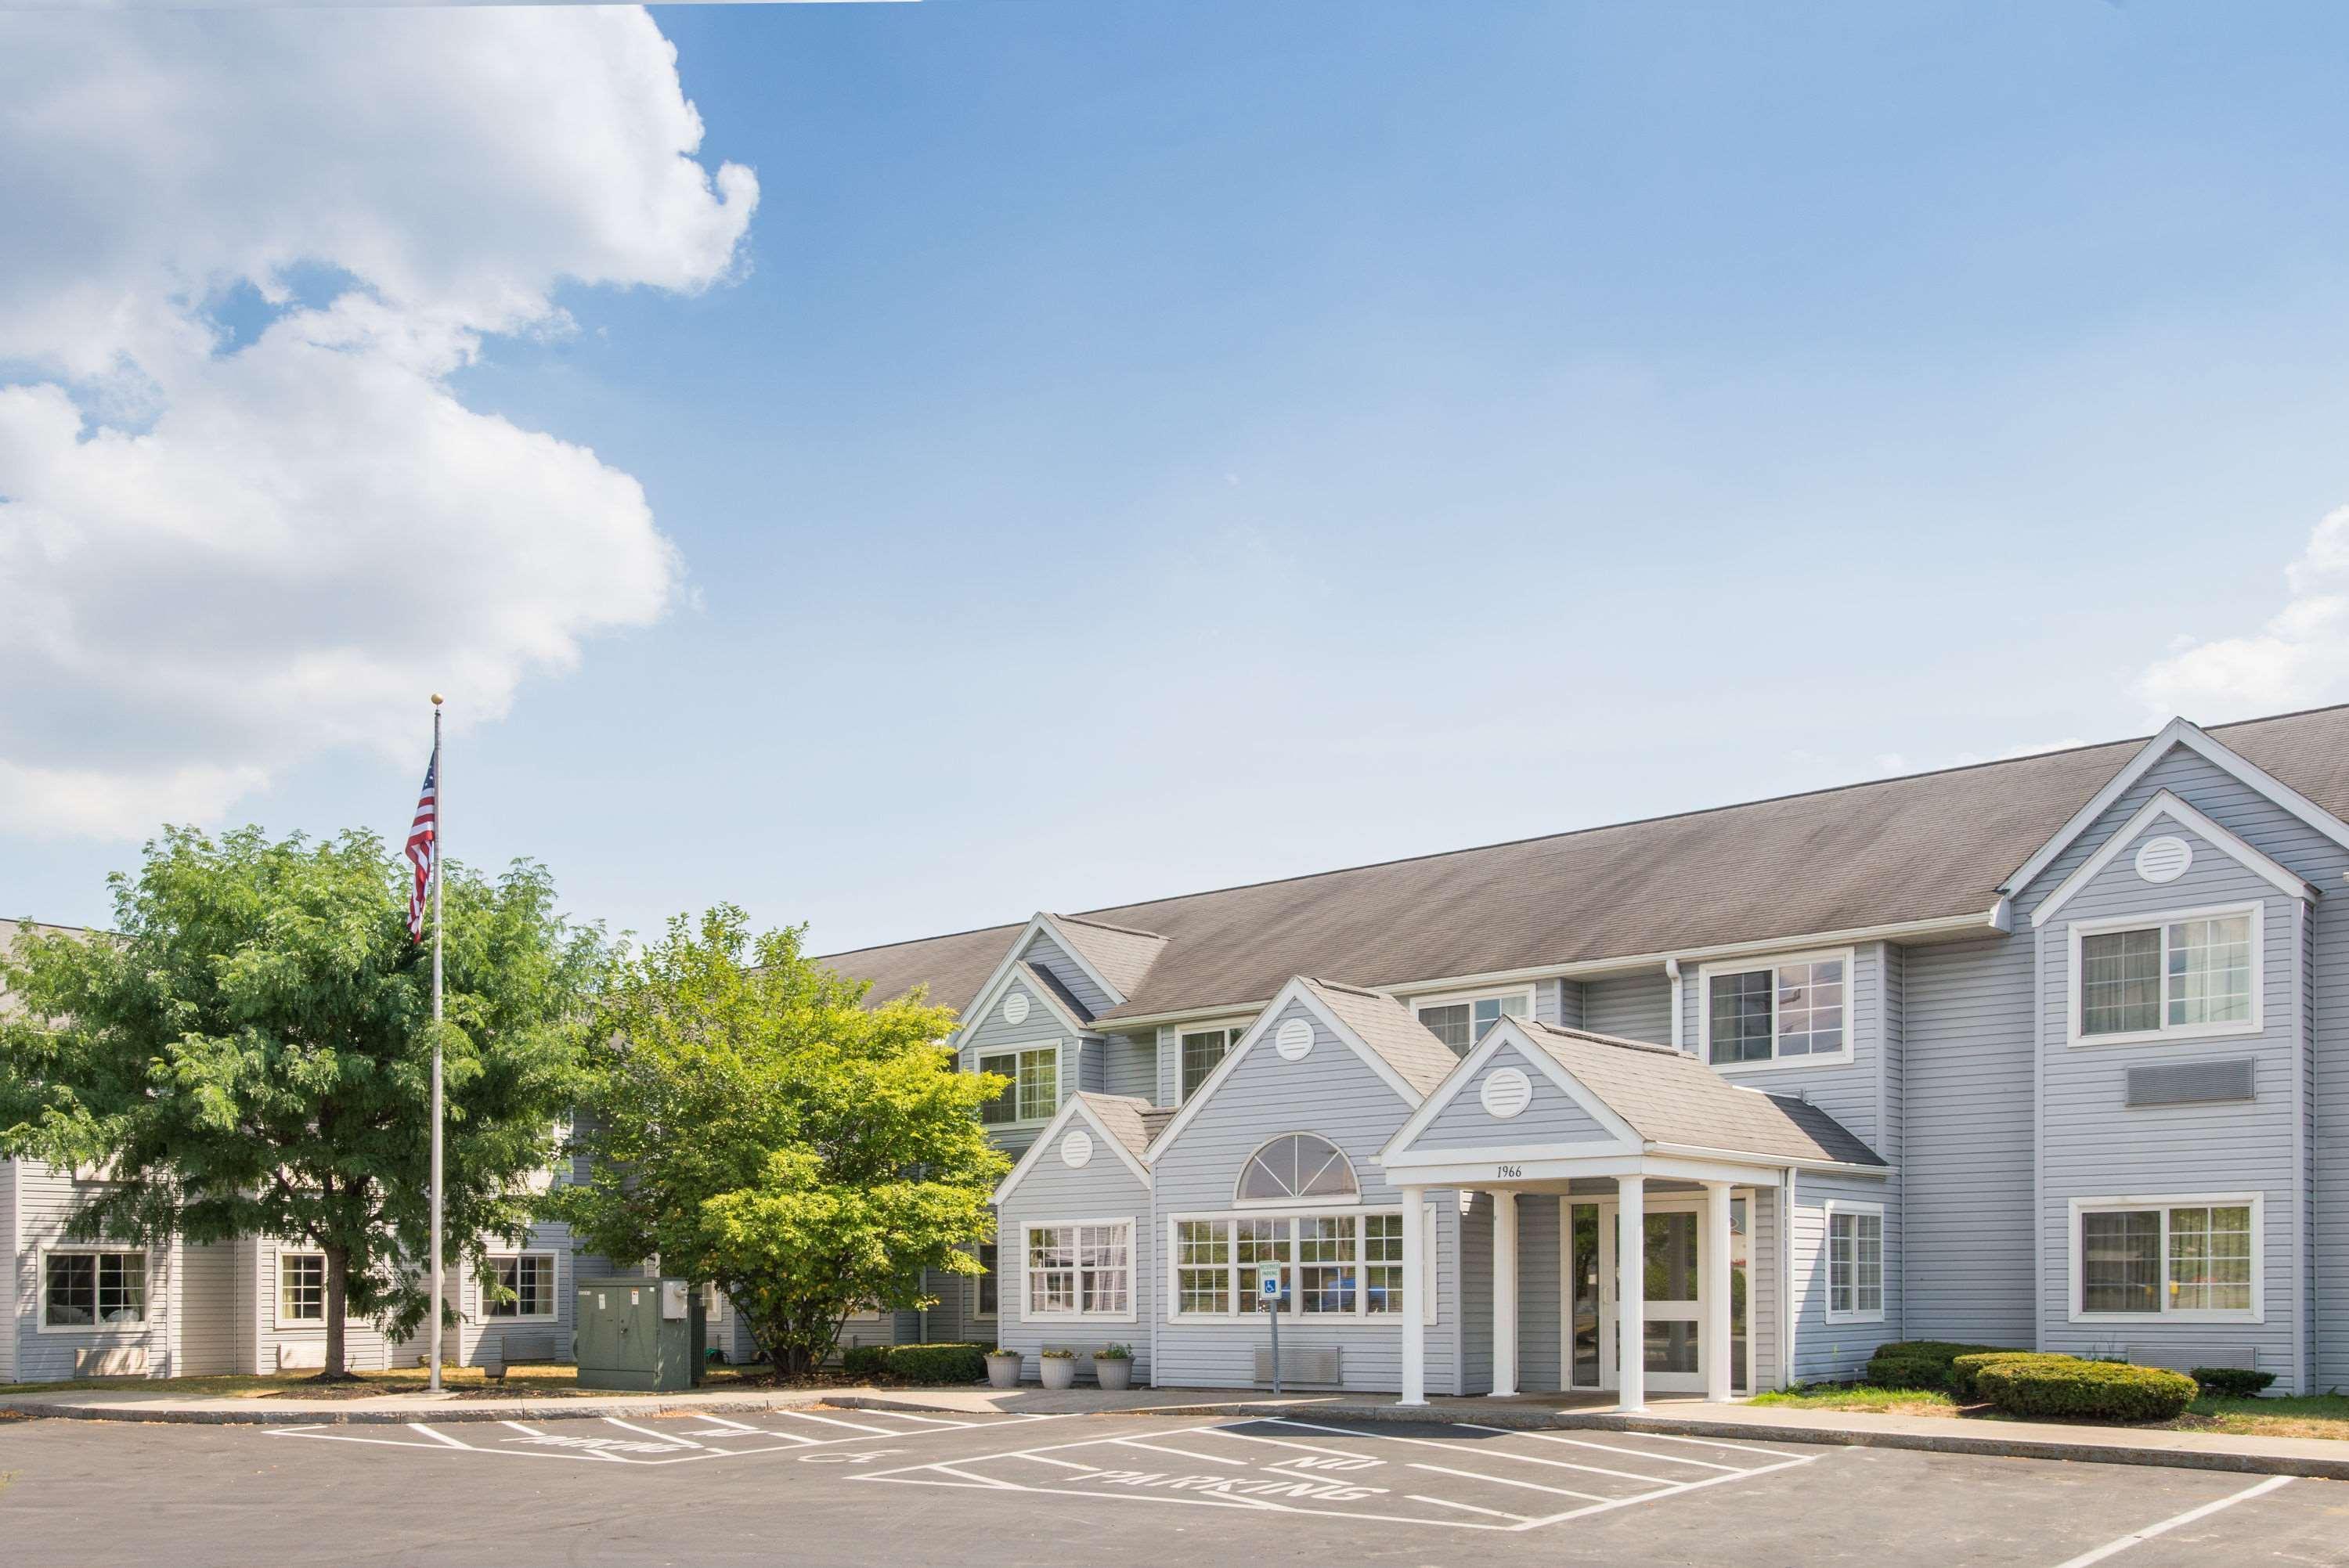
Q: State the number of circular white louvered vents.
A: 5